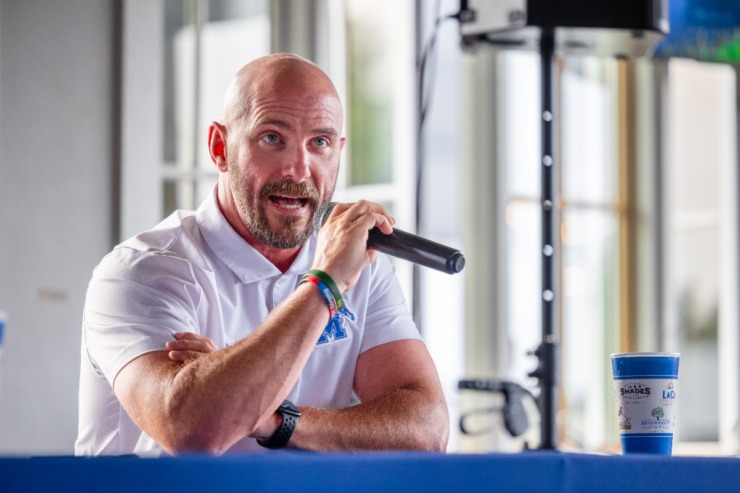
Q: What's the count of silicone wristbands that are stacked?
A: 2